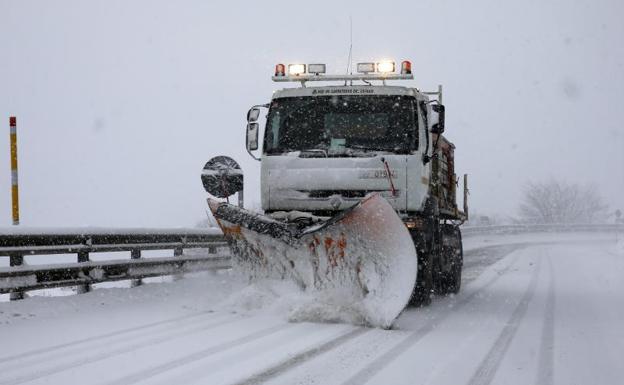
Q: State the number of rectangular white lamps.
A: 4